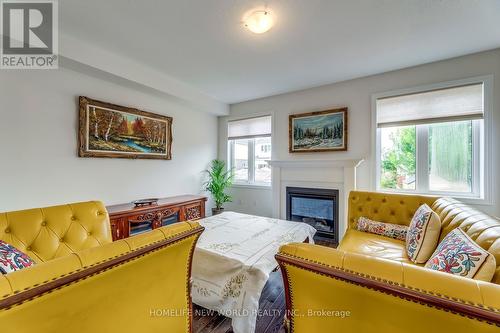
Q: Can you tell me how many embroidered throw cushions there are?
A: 4